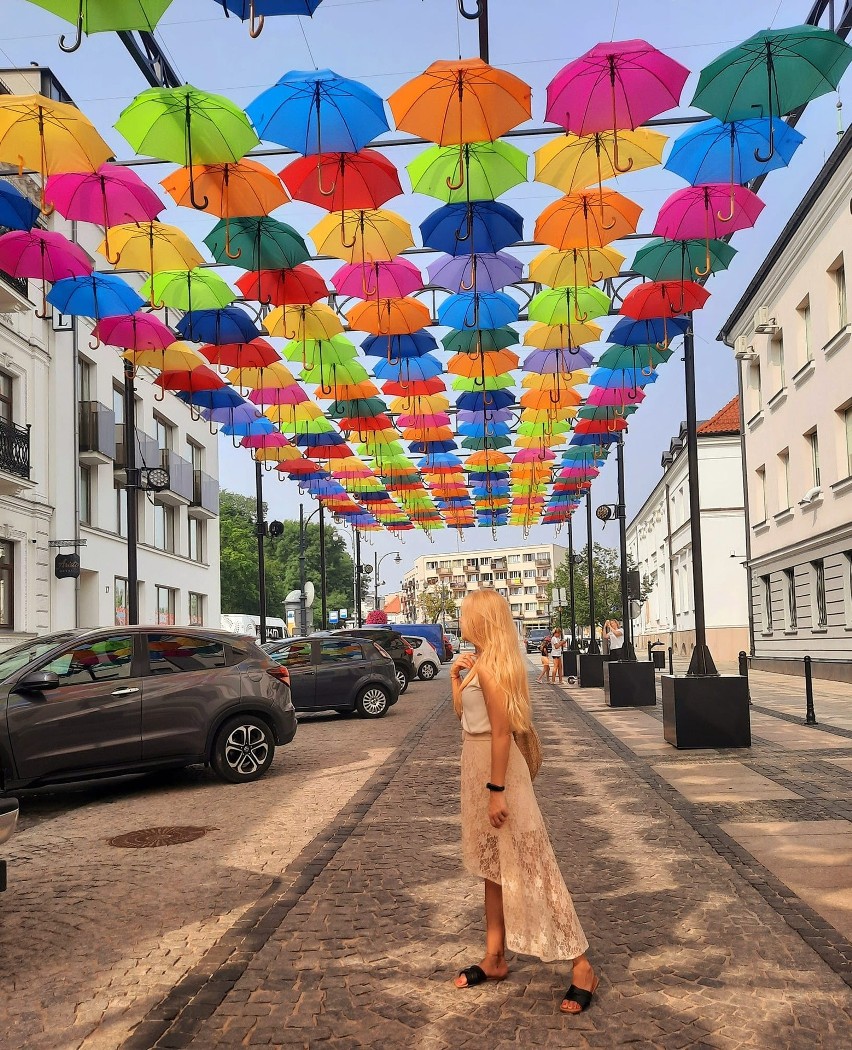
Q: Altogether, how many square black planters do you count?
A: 4